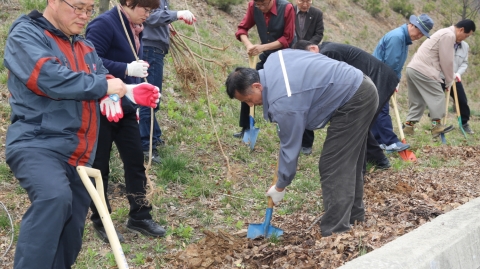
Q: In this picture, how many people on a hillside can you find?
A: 10